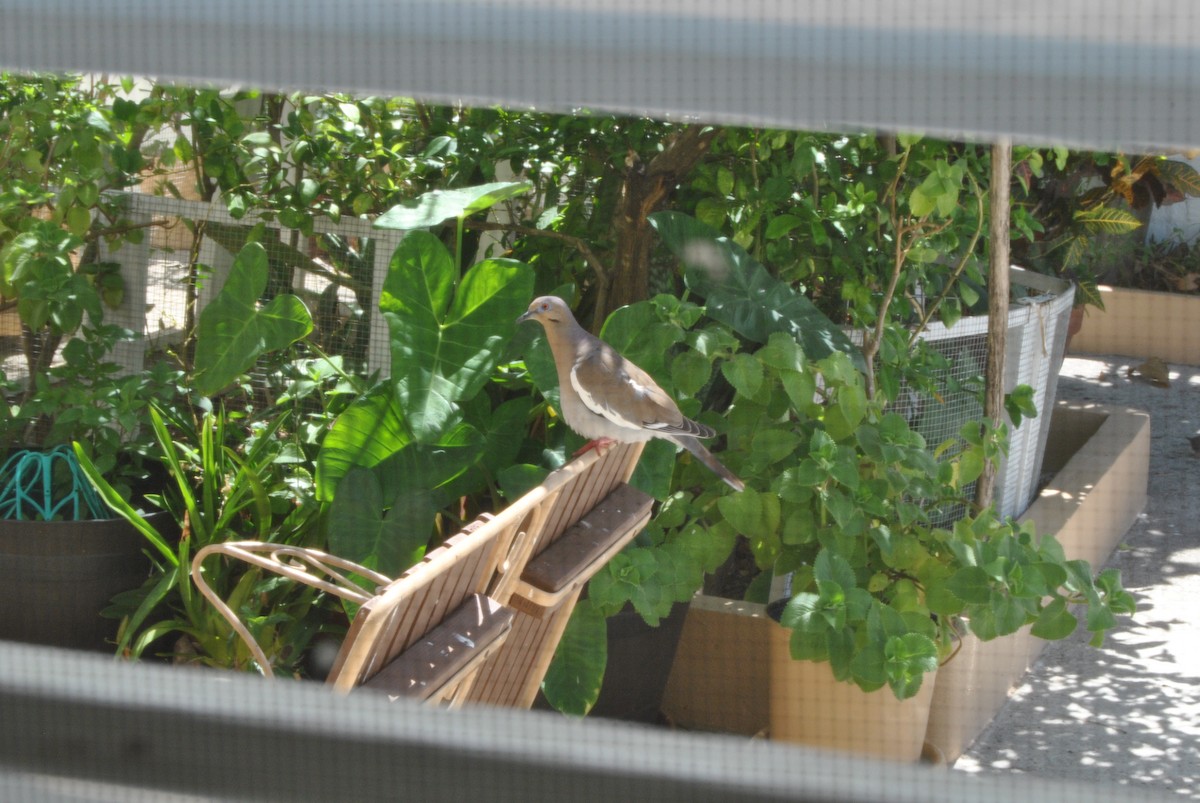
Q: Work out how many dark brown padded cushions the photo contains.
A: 2